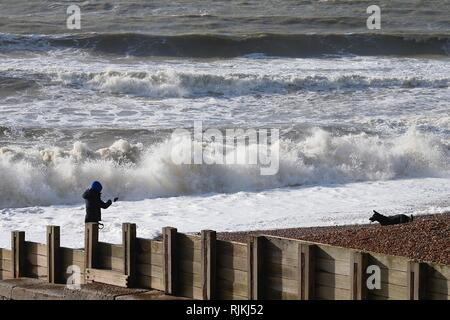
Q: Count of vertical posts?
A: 10